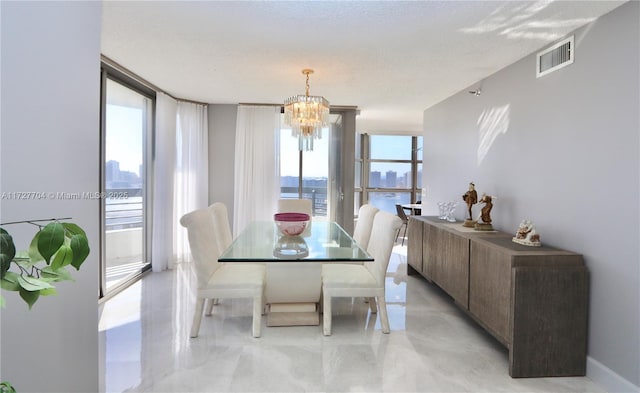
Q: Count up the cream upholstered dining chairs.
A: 5